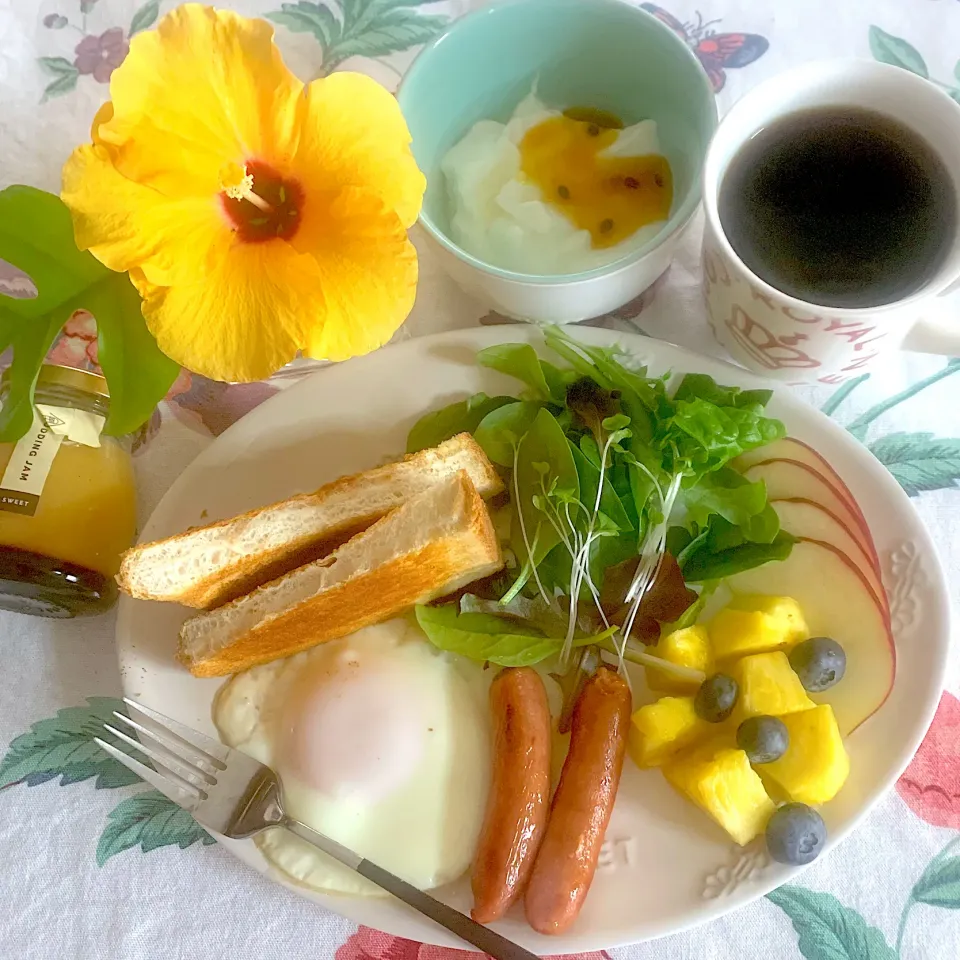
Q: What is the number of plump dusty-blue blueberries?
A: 4